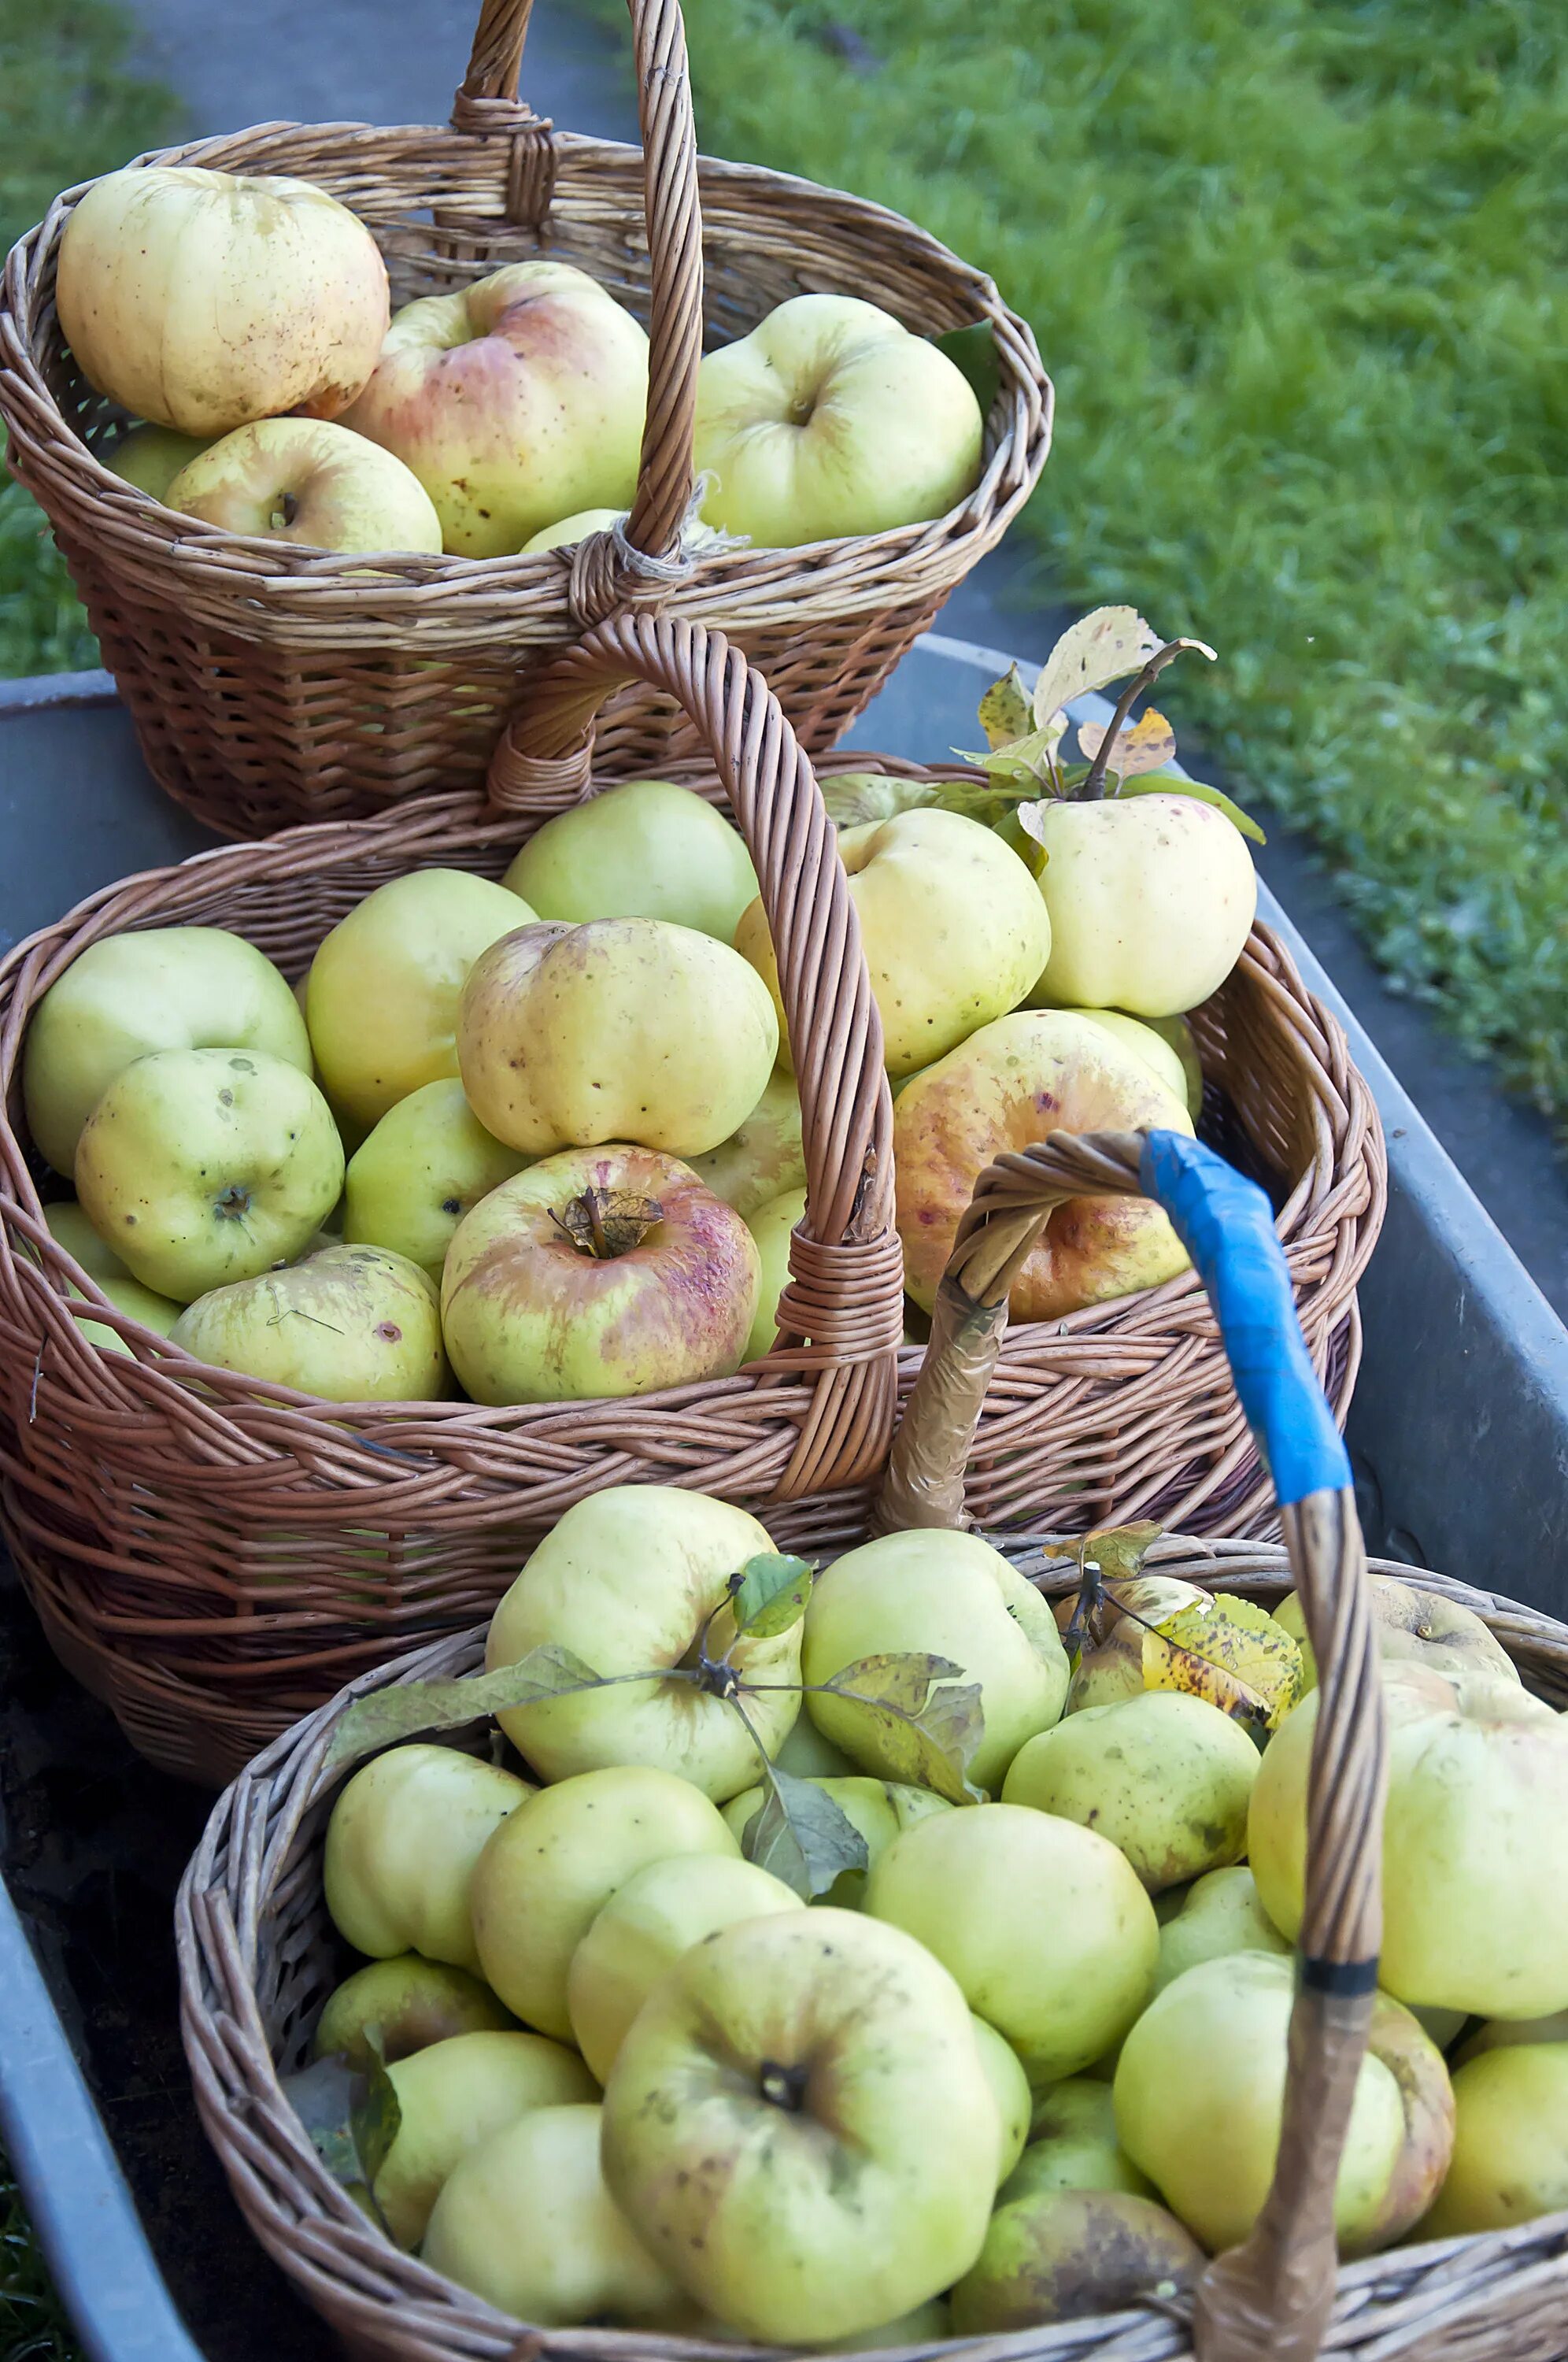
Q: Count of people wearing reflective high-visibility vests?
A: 0